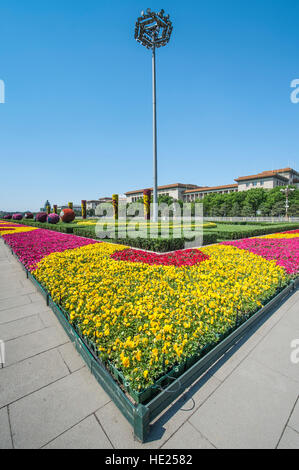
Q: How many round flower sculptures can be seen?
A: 6